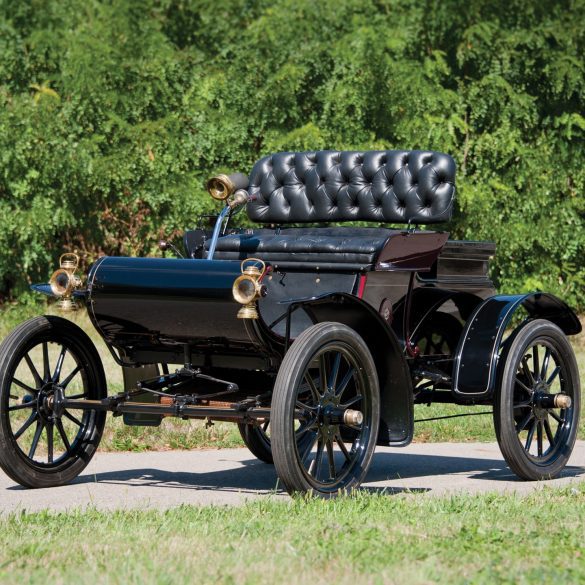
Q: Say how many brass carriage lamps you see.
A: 2